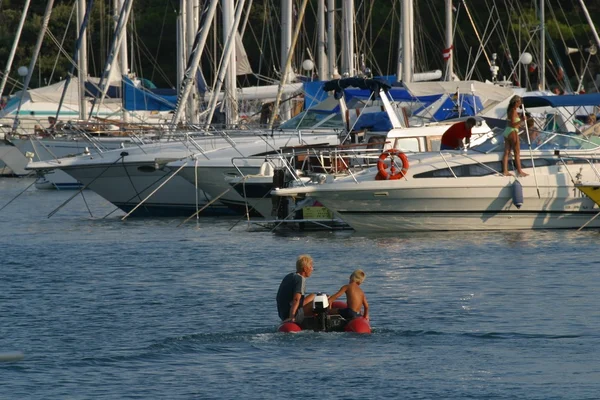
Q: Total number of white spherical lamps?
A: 3